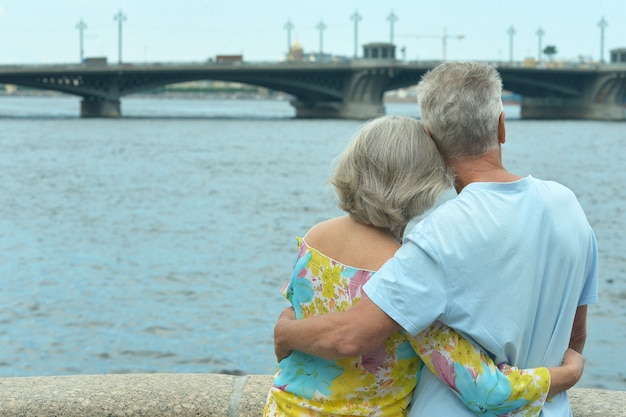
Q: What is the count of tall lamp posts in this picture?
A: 9